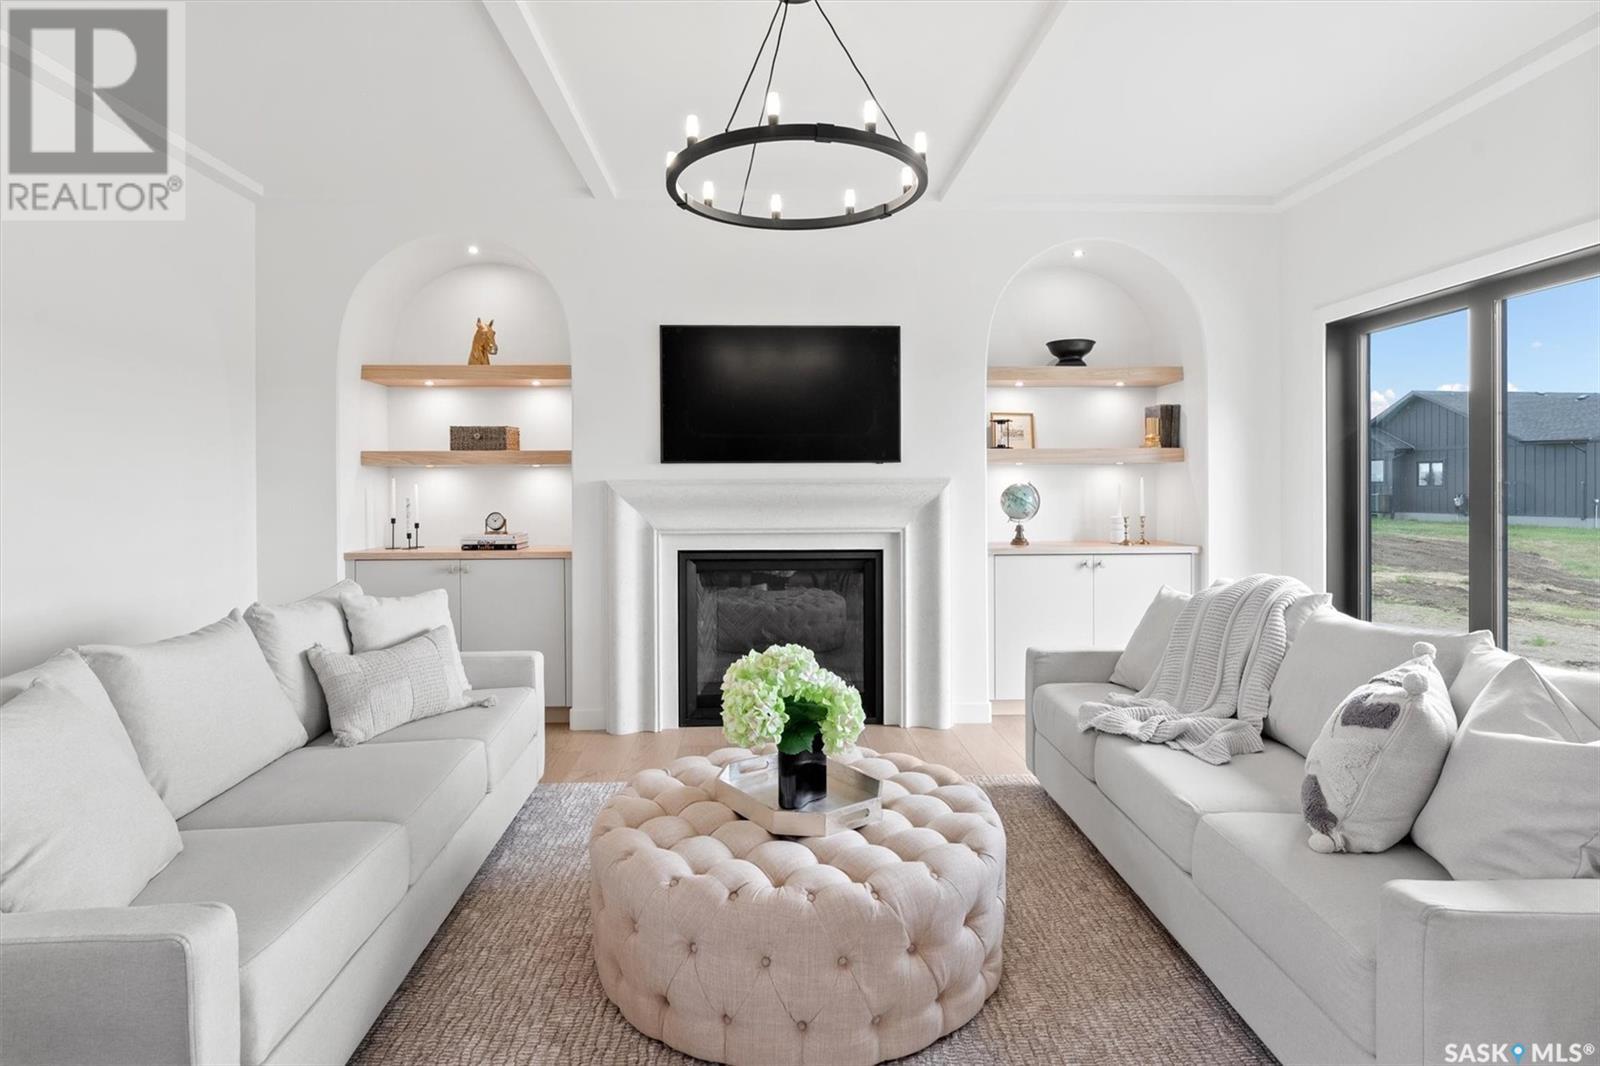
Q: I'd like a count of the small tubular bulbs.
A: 9